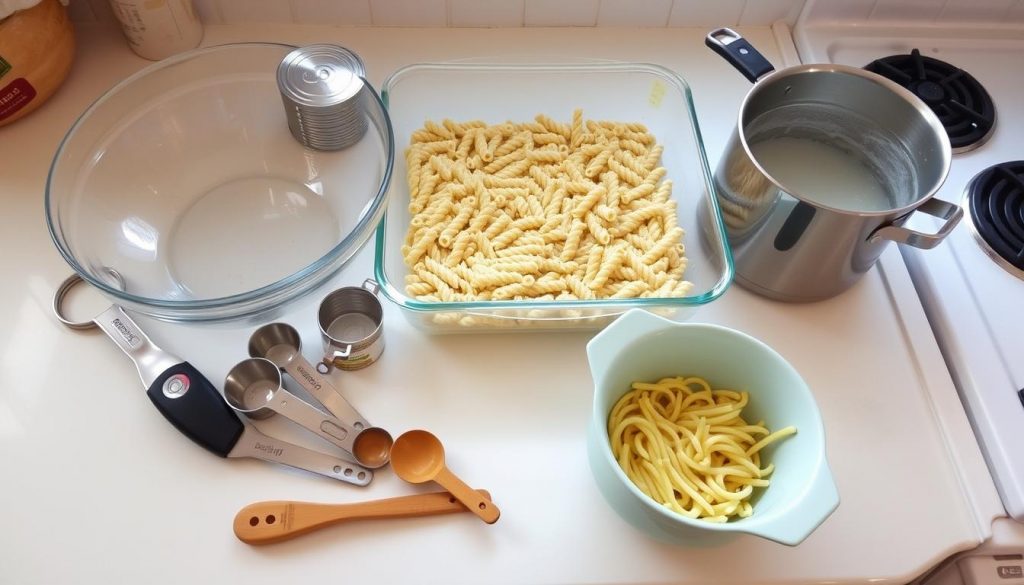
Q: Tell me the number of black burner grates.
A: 2